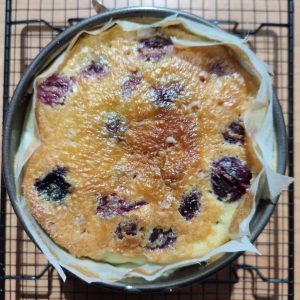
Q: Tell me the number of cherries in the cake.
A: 14